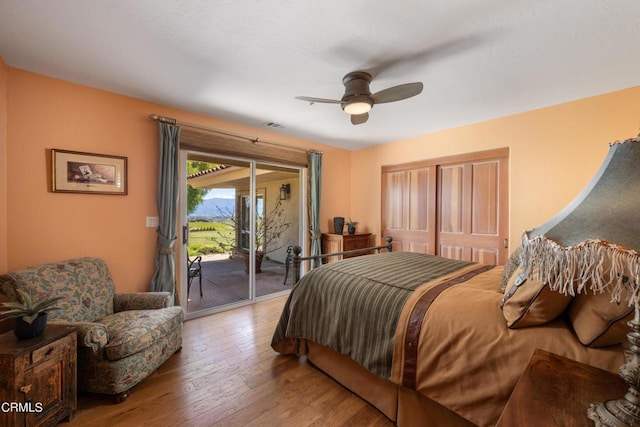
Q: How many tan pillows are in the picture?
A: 2